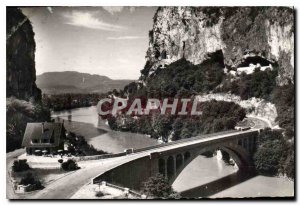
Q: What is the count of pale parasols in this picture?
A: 3